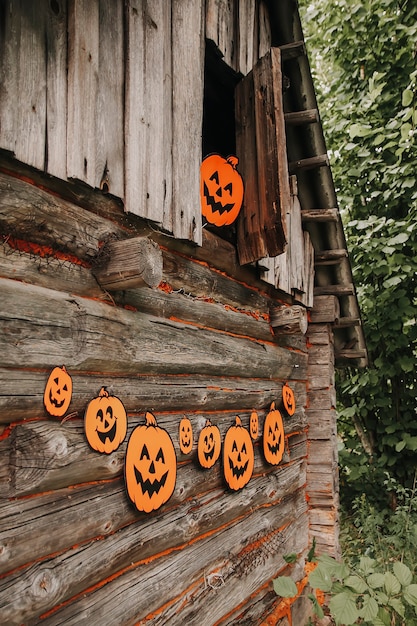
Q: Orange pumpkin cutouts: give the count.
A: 10